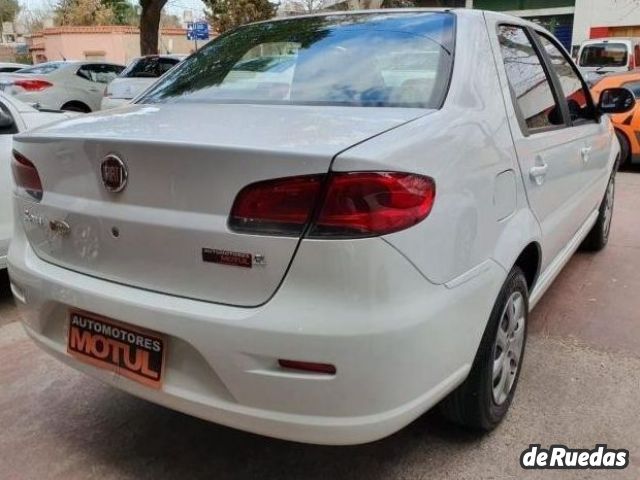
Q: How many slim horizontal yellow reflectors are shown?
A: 0